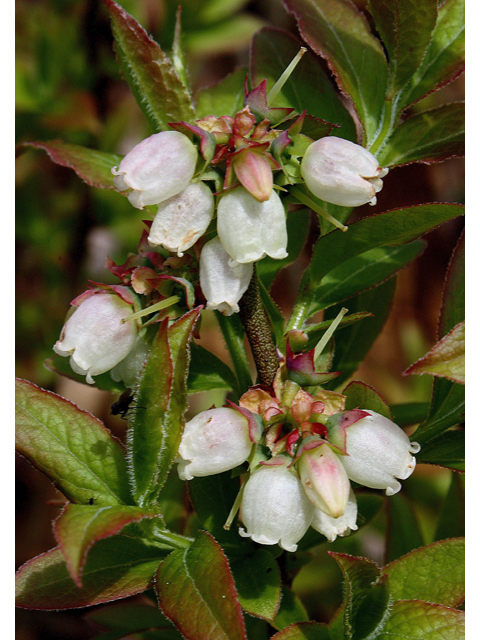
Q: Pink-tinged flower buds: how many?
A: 2